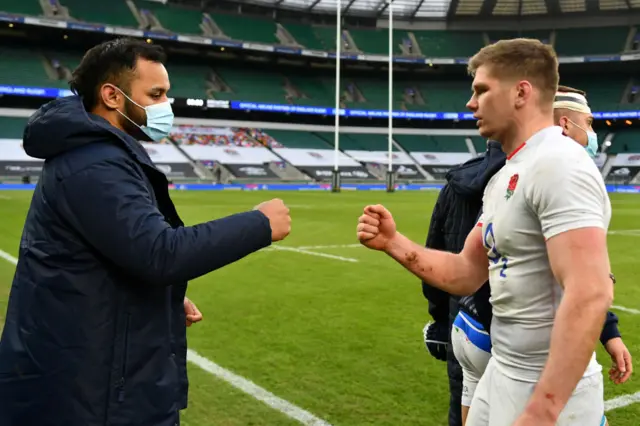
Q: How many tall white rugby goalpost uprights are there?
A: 2